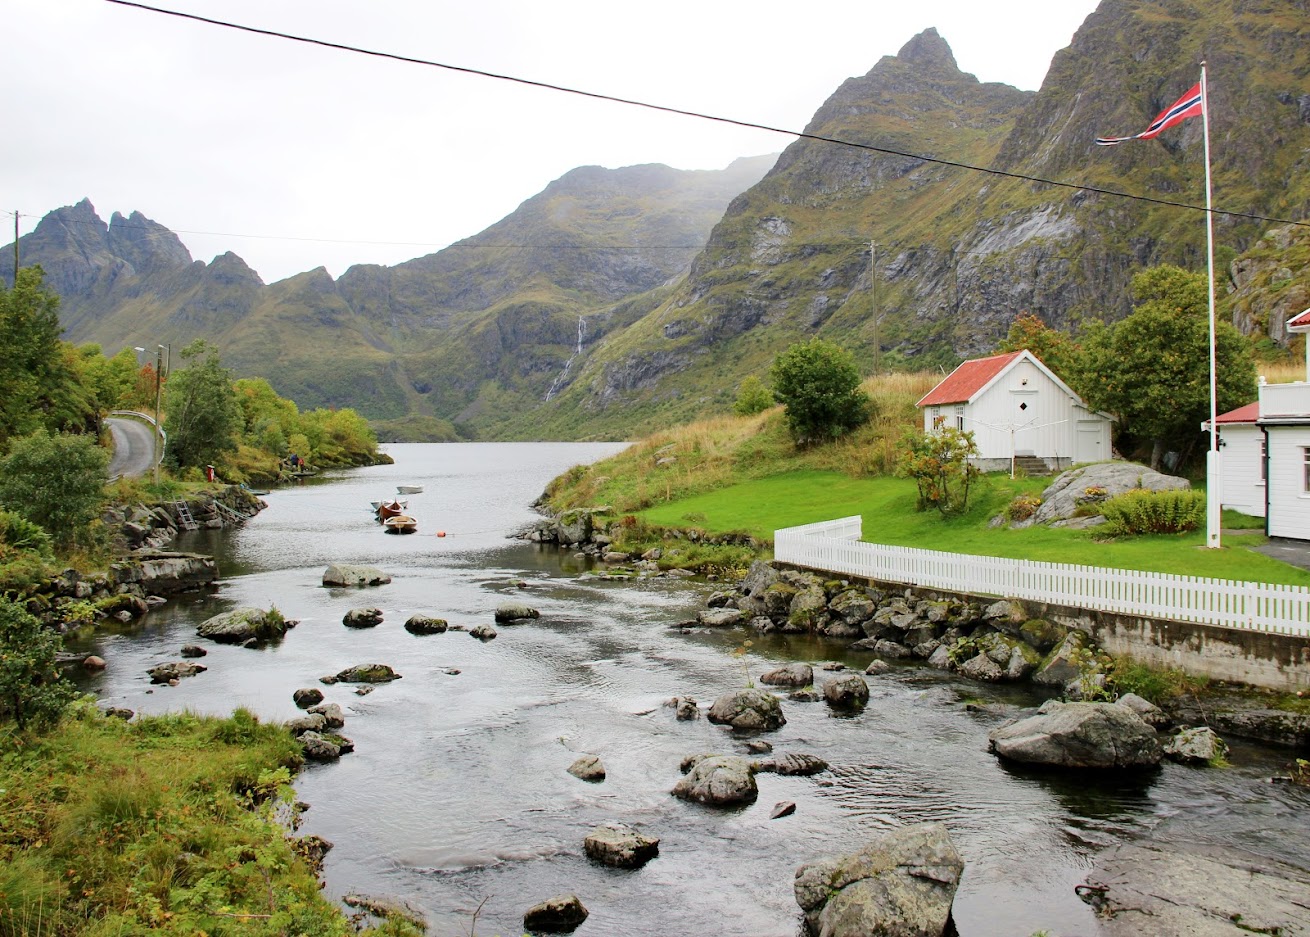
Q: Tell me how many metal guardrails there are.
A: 2